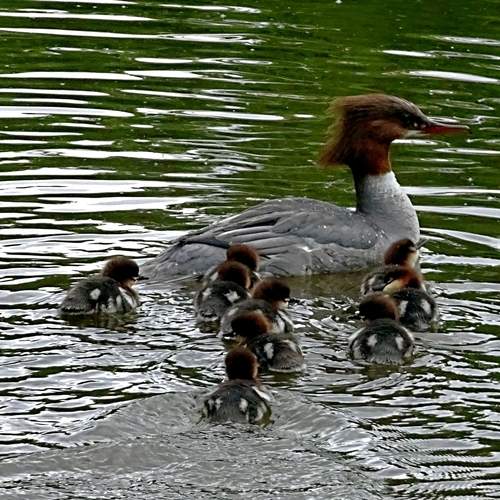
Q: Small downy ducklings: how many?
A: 9